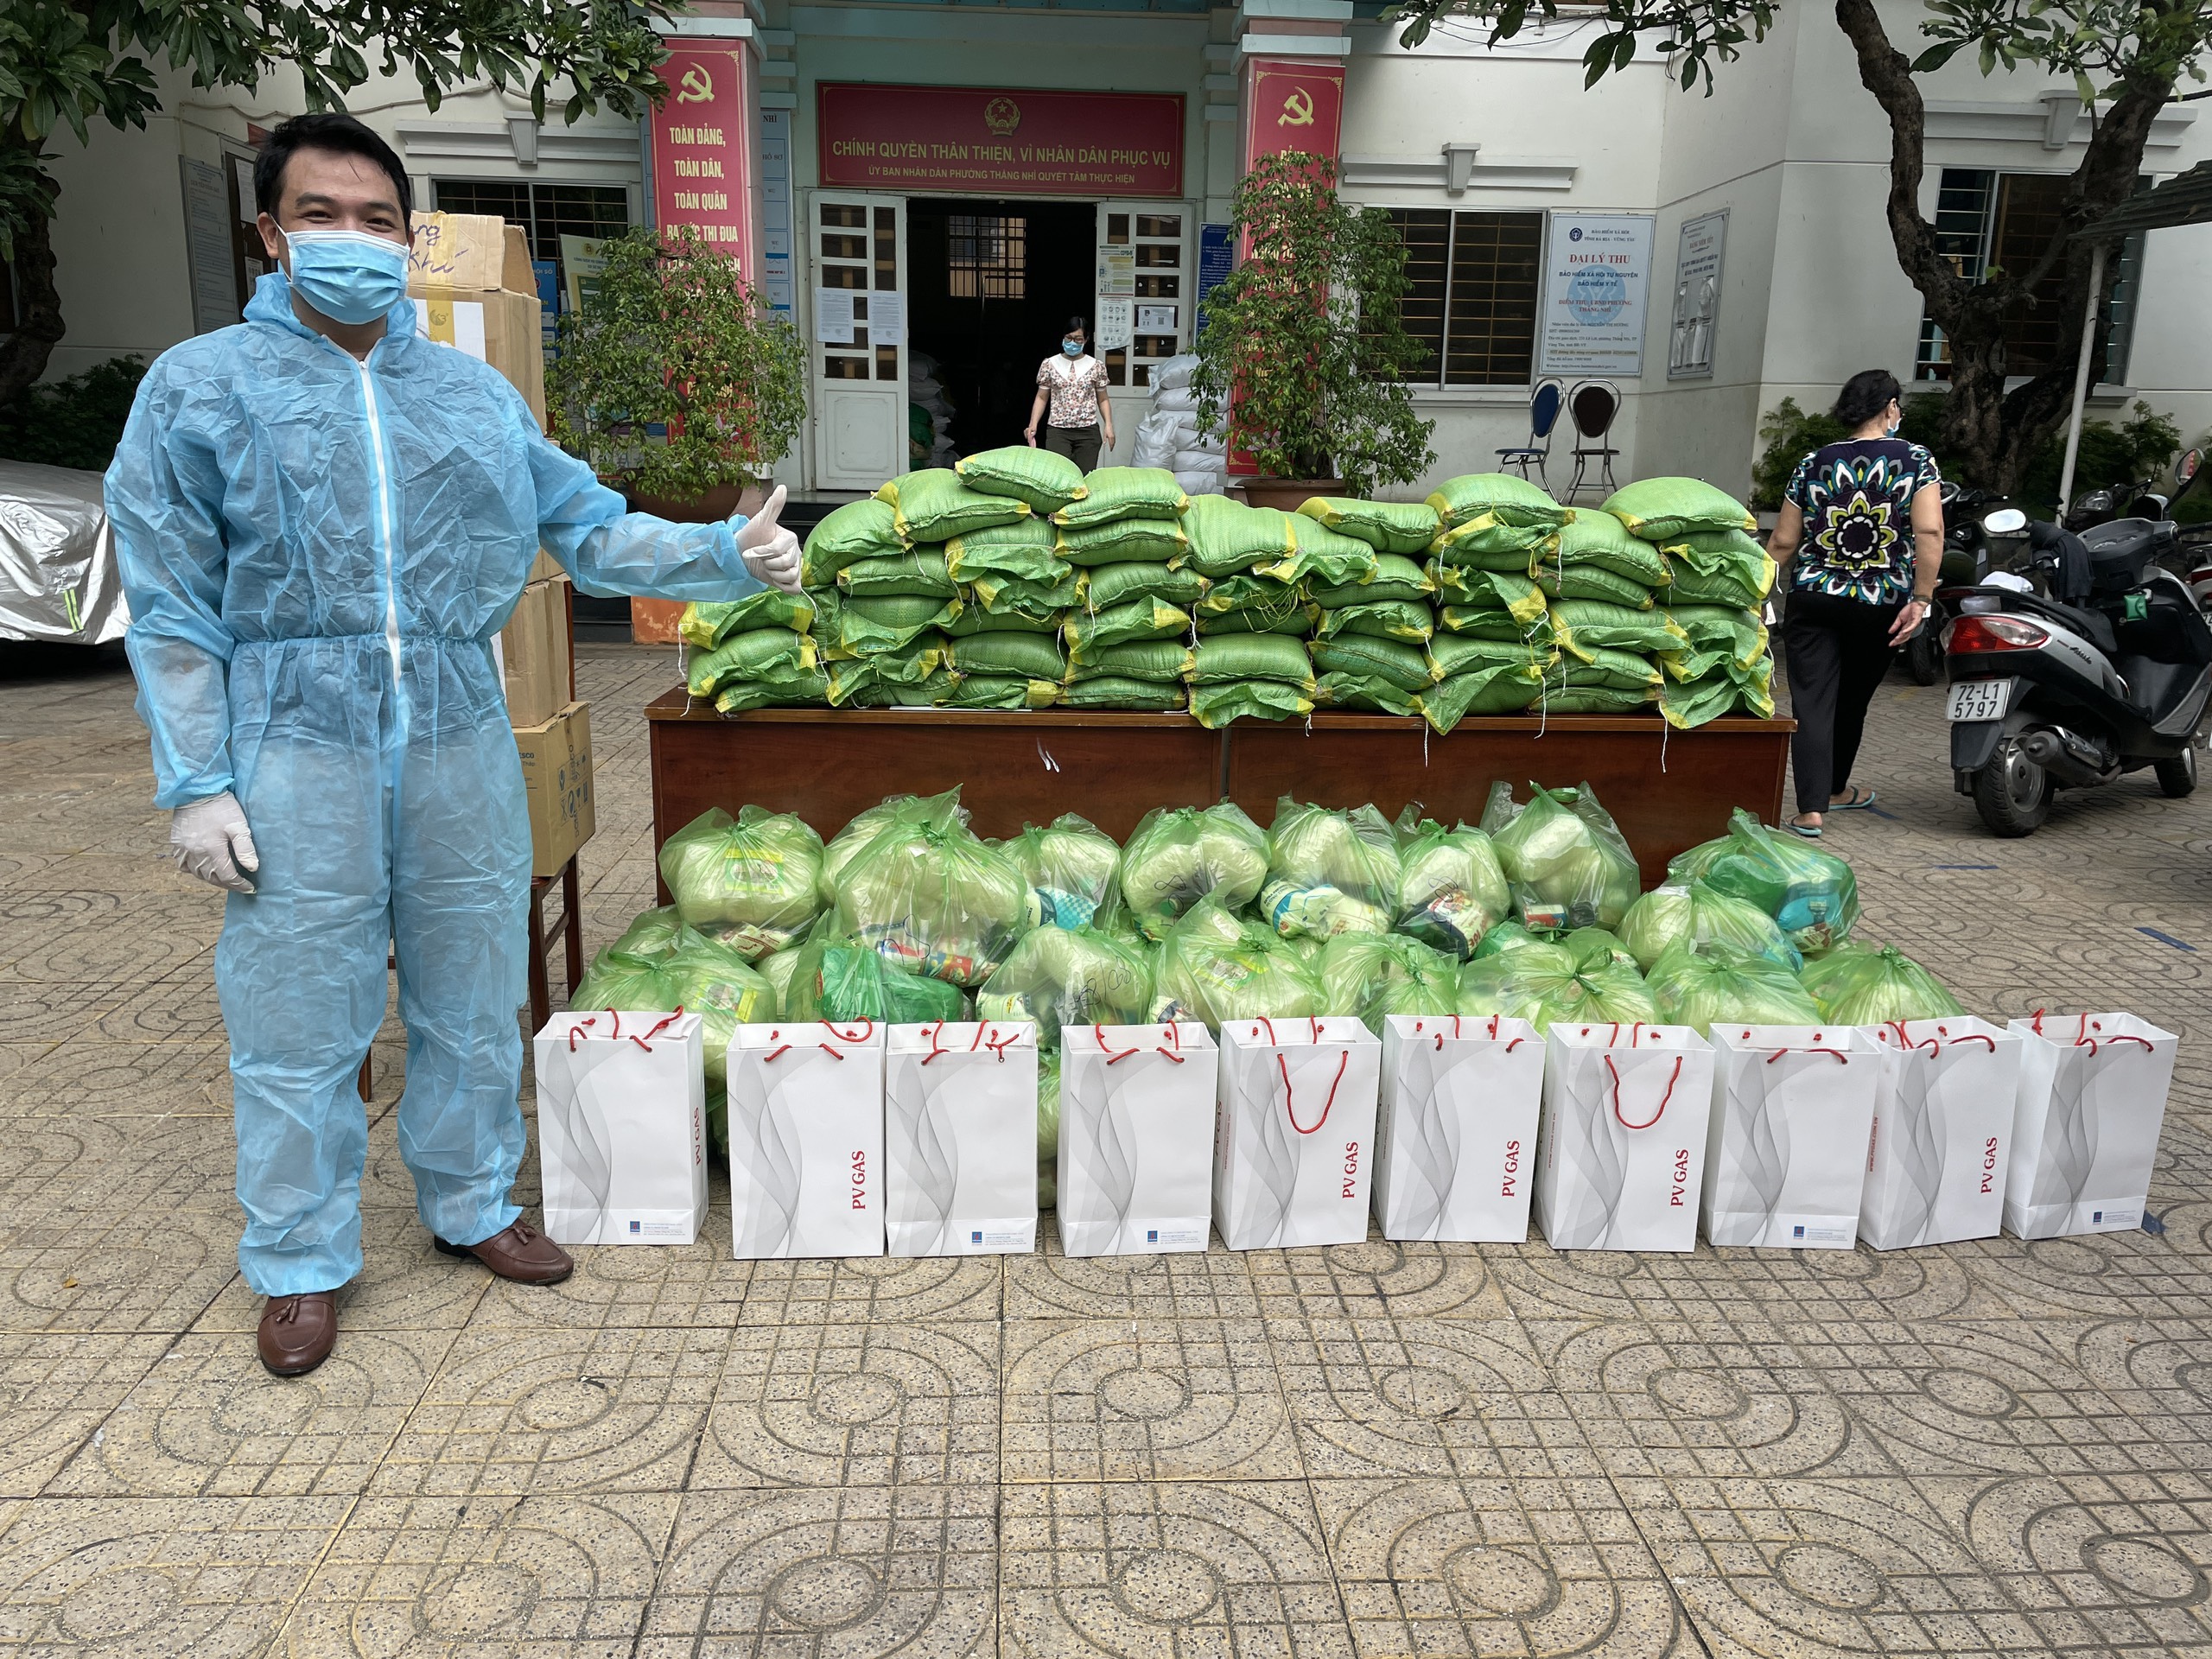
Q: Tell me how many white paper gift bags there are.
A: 10